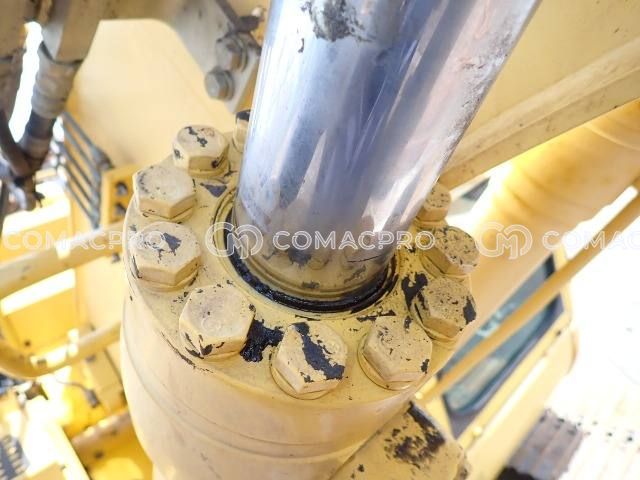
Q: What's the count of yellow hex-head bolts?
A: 10